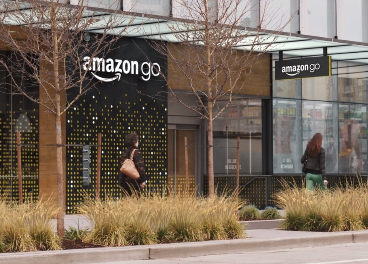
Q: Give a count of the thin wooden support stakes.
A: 4